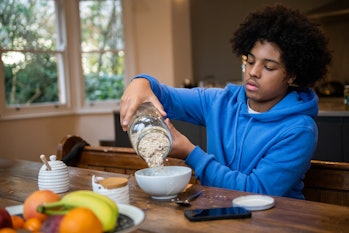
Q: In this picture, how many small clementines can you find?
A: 3